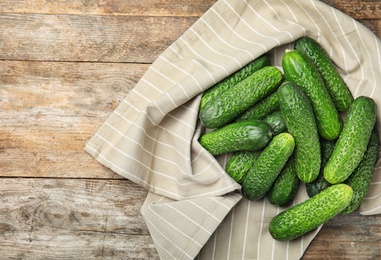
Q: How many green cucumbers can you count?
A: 15